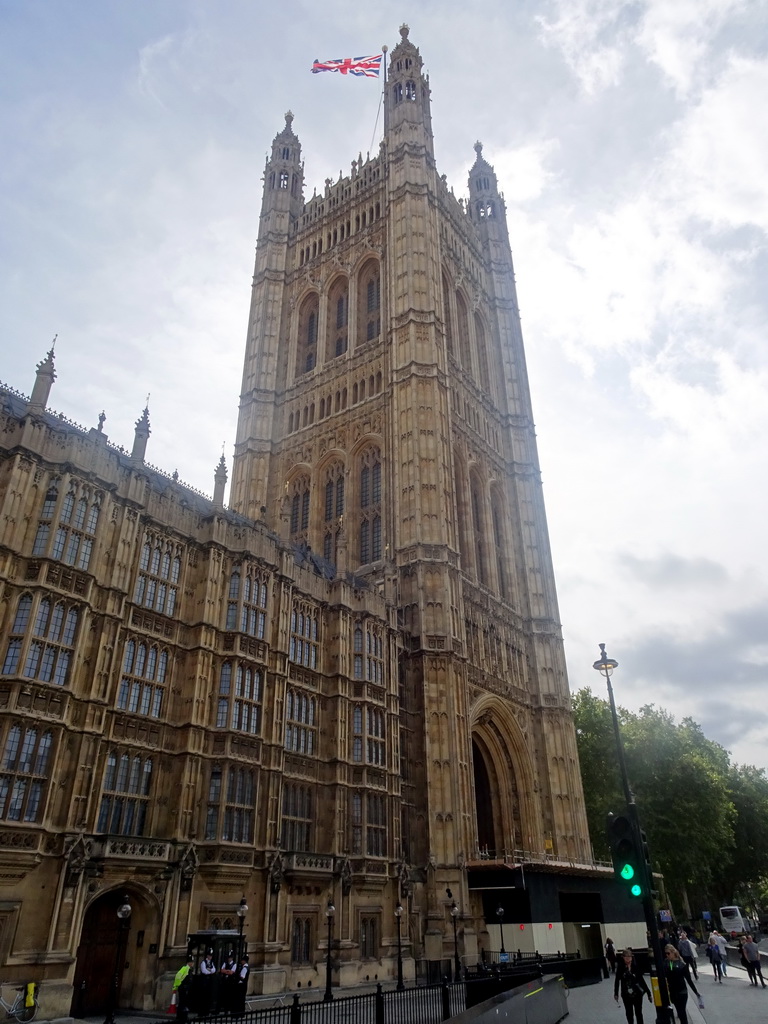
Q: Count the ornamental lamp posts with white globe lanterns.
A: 6